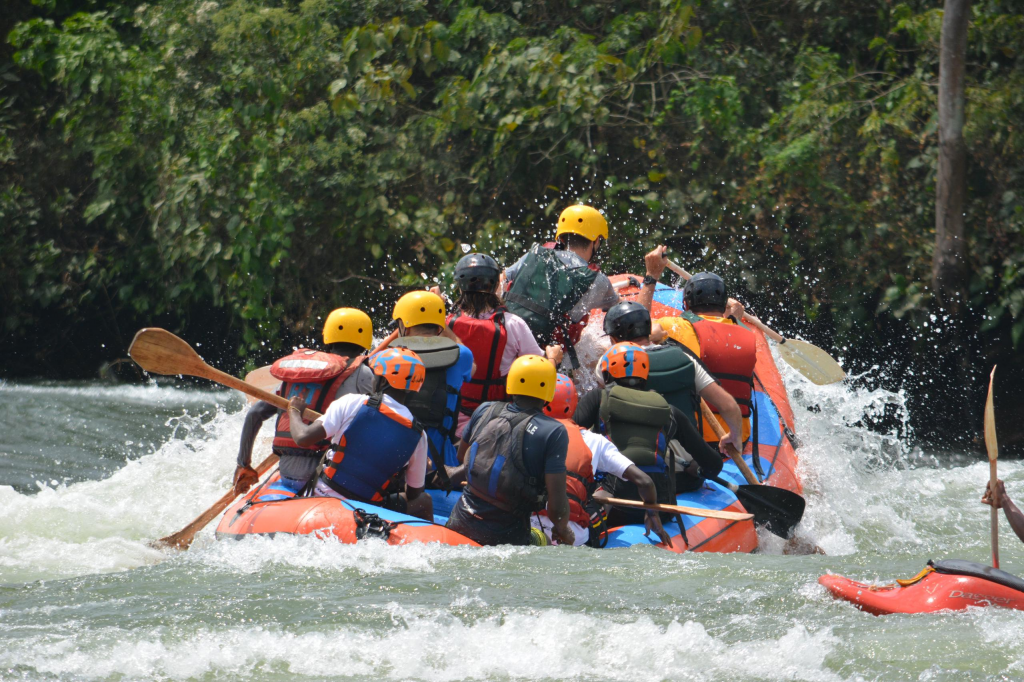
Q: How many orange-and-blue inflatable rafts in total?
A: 1